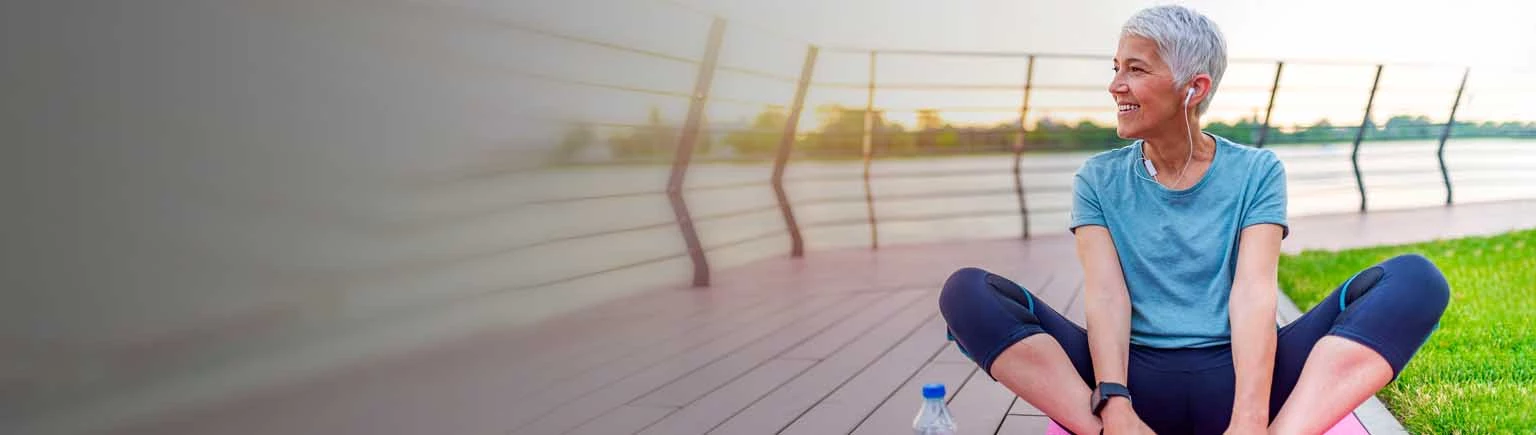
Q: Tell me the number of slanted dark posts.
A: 7